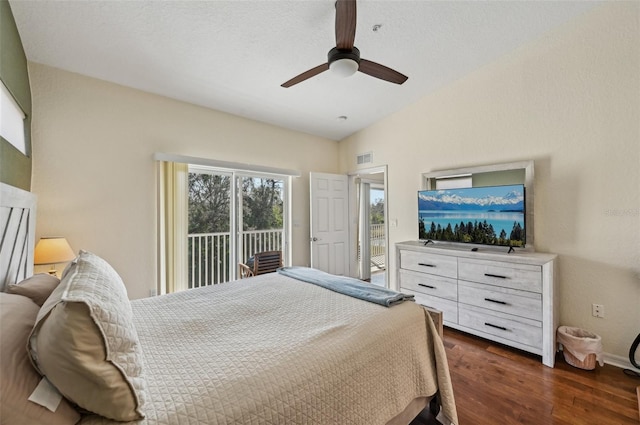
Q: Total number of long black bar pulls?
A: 5